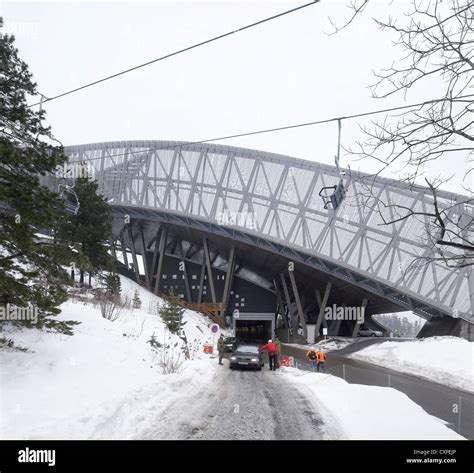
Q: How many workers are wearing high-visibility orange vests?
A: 2